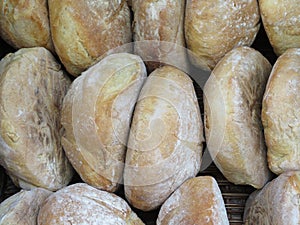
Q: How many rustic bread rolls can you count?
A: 14